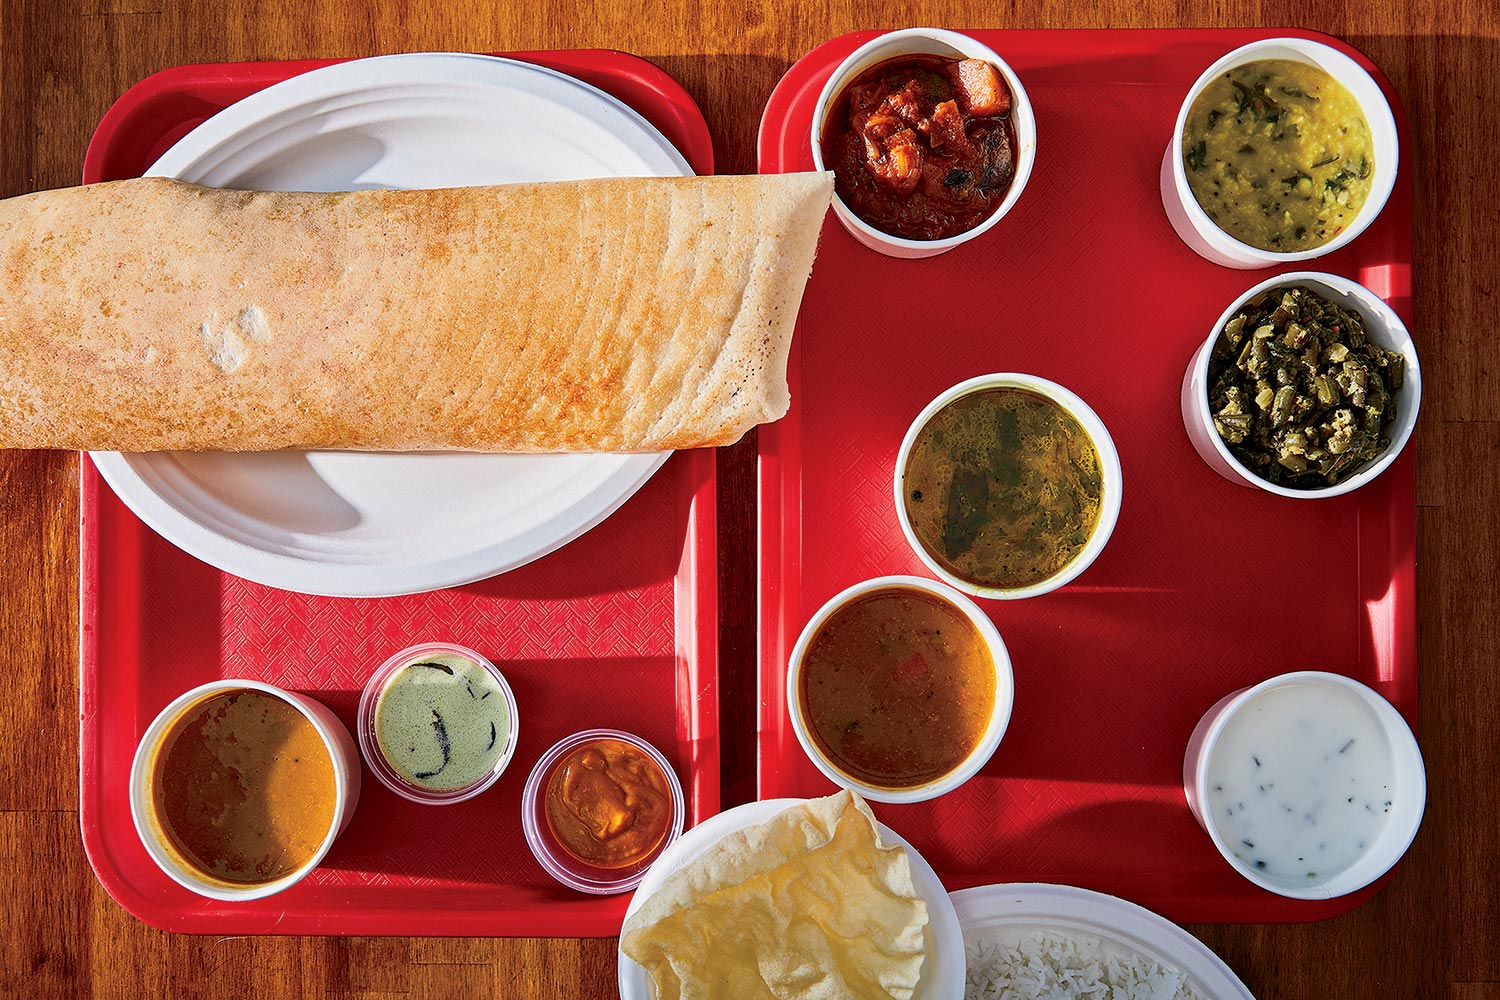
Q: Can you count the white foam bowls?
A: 7